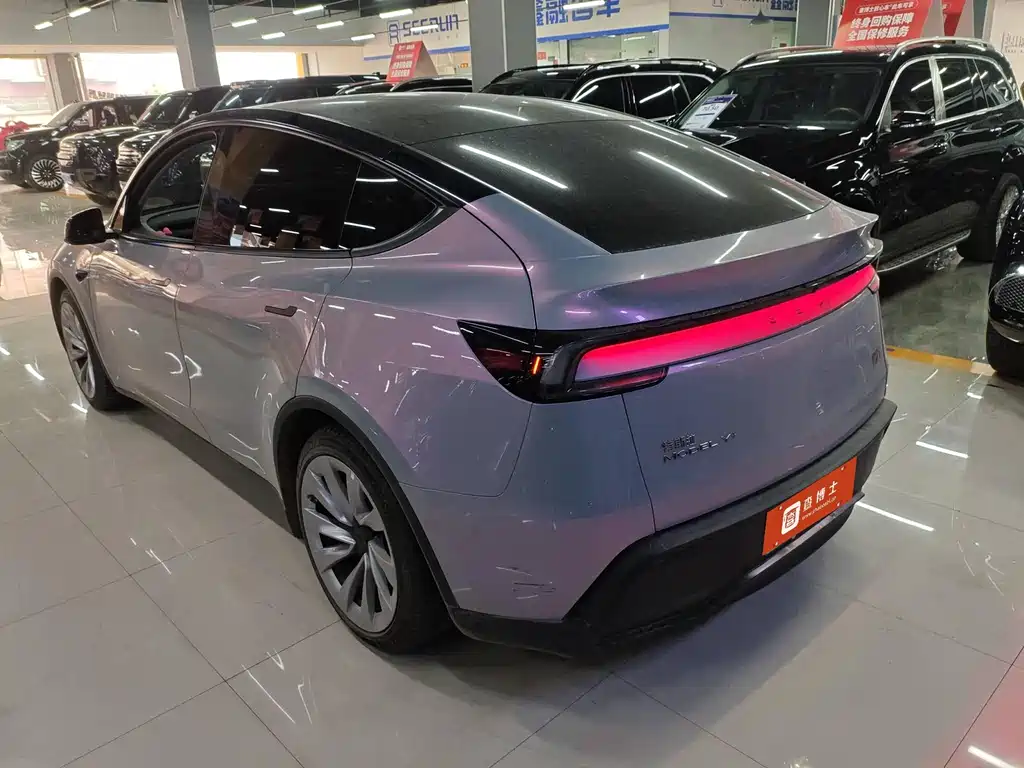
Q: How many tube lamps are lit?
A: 10